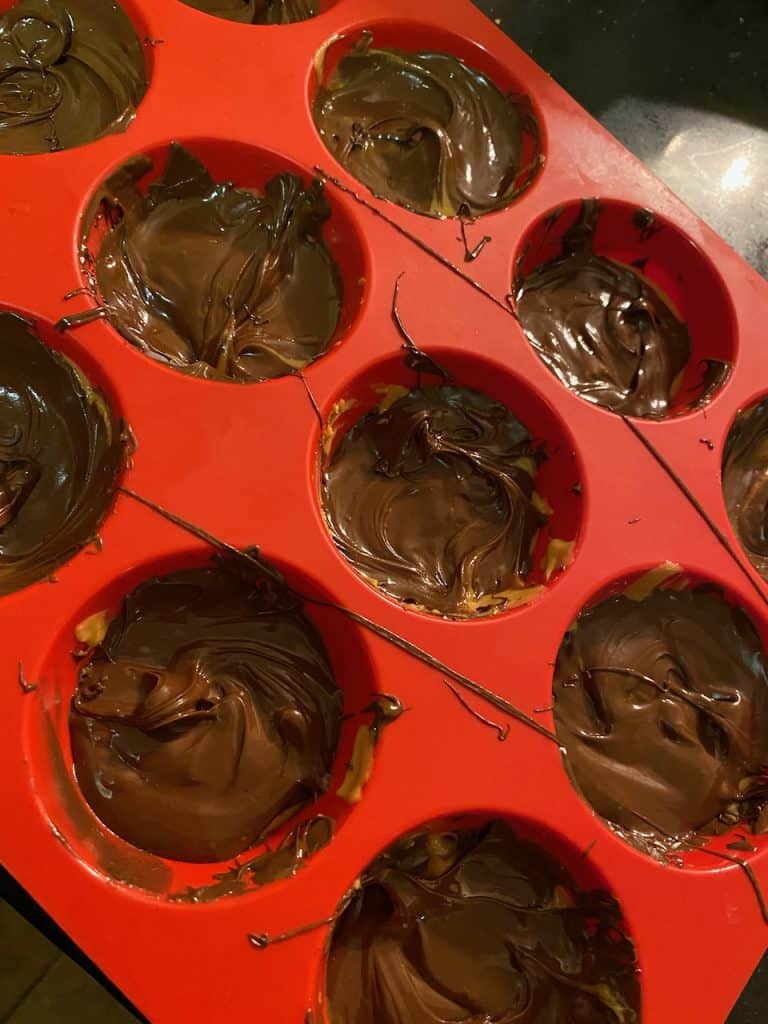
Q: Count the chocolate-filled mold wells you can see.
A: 11